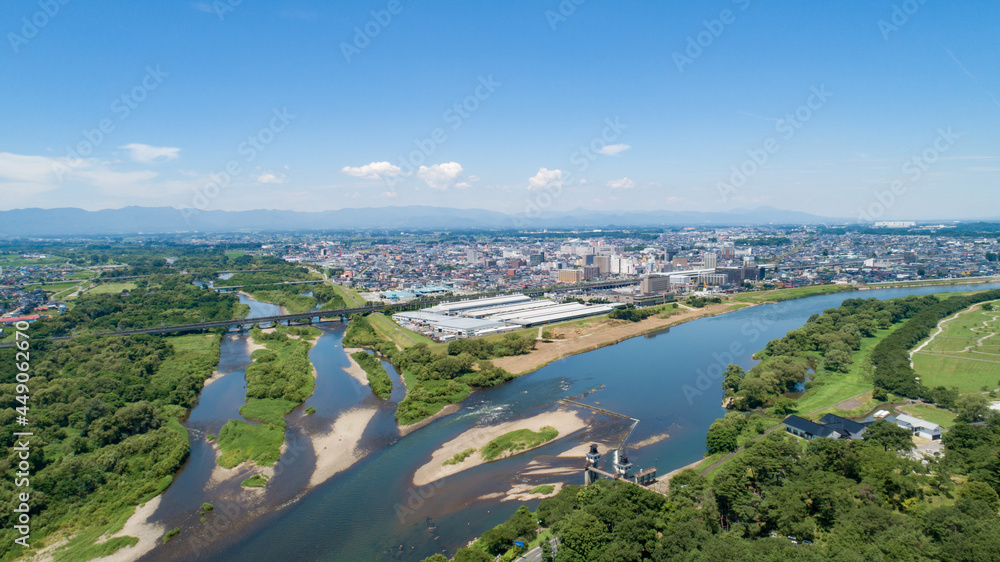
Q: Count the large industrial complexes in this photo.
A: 1